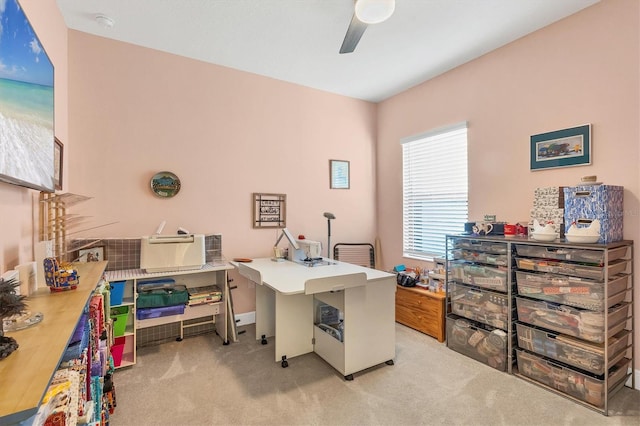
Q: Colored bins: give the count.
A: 3